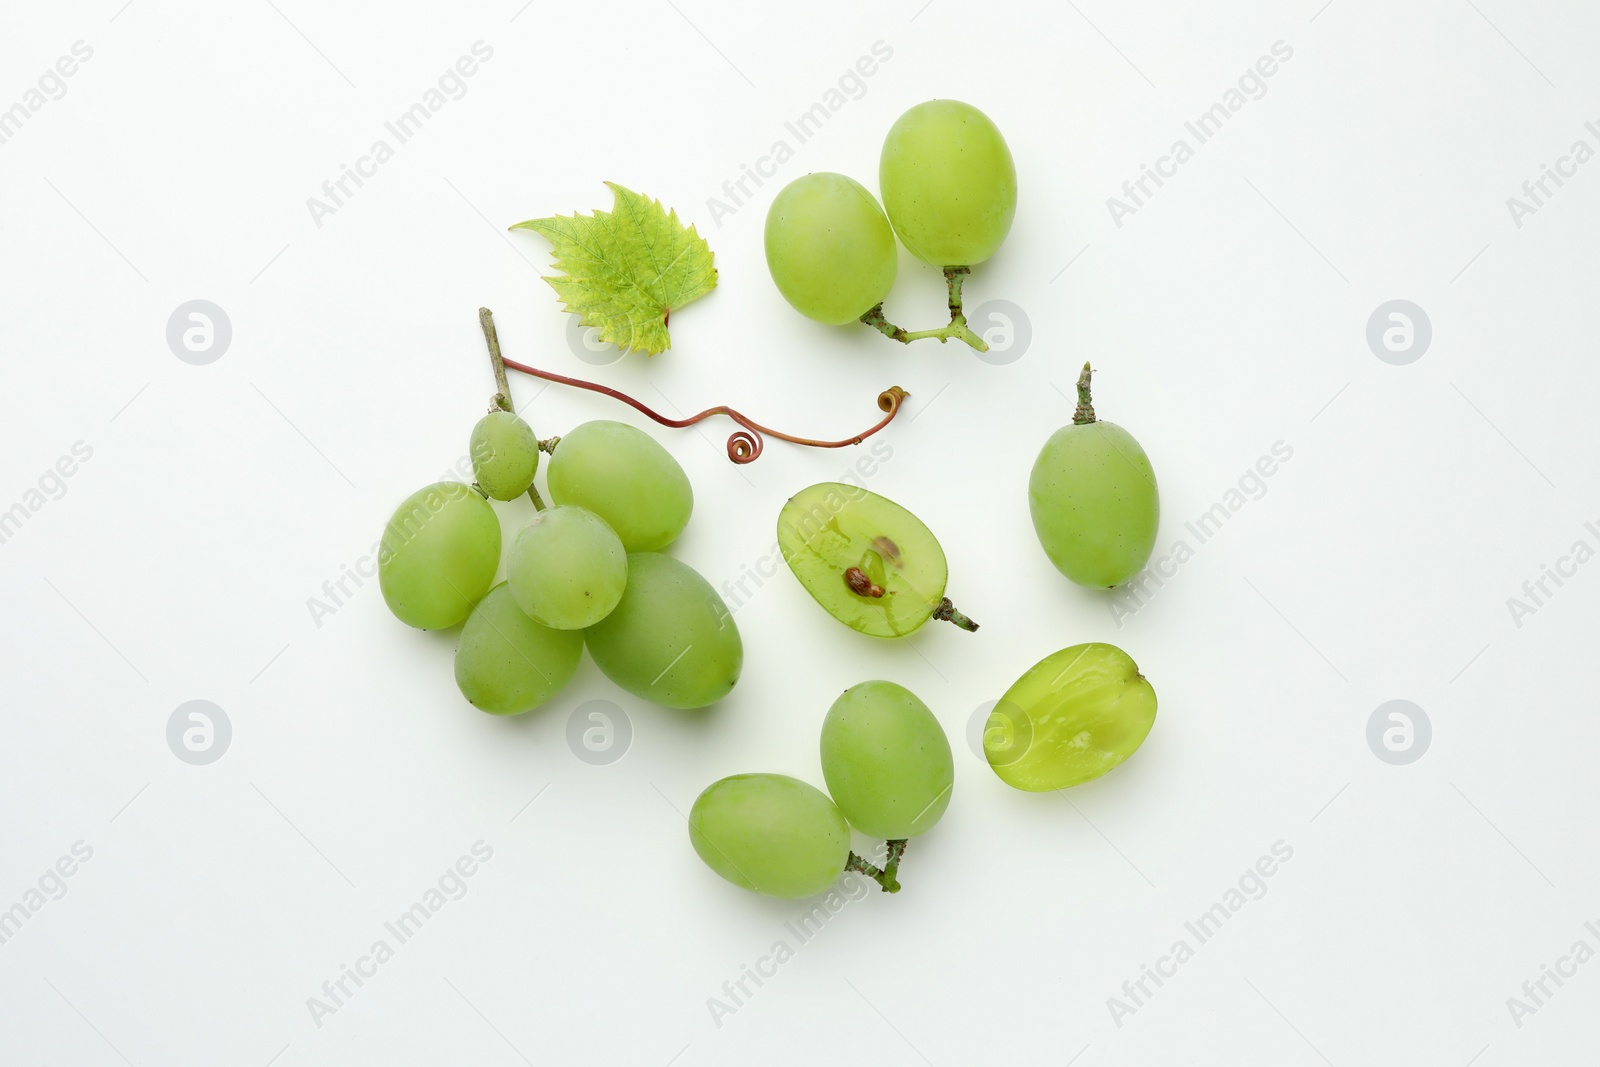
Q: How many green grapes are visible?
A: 13